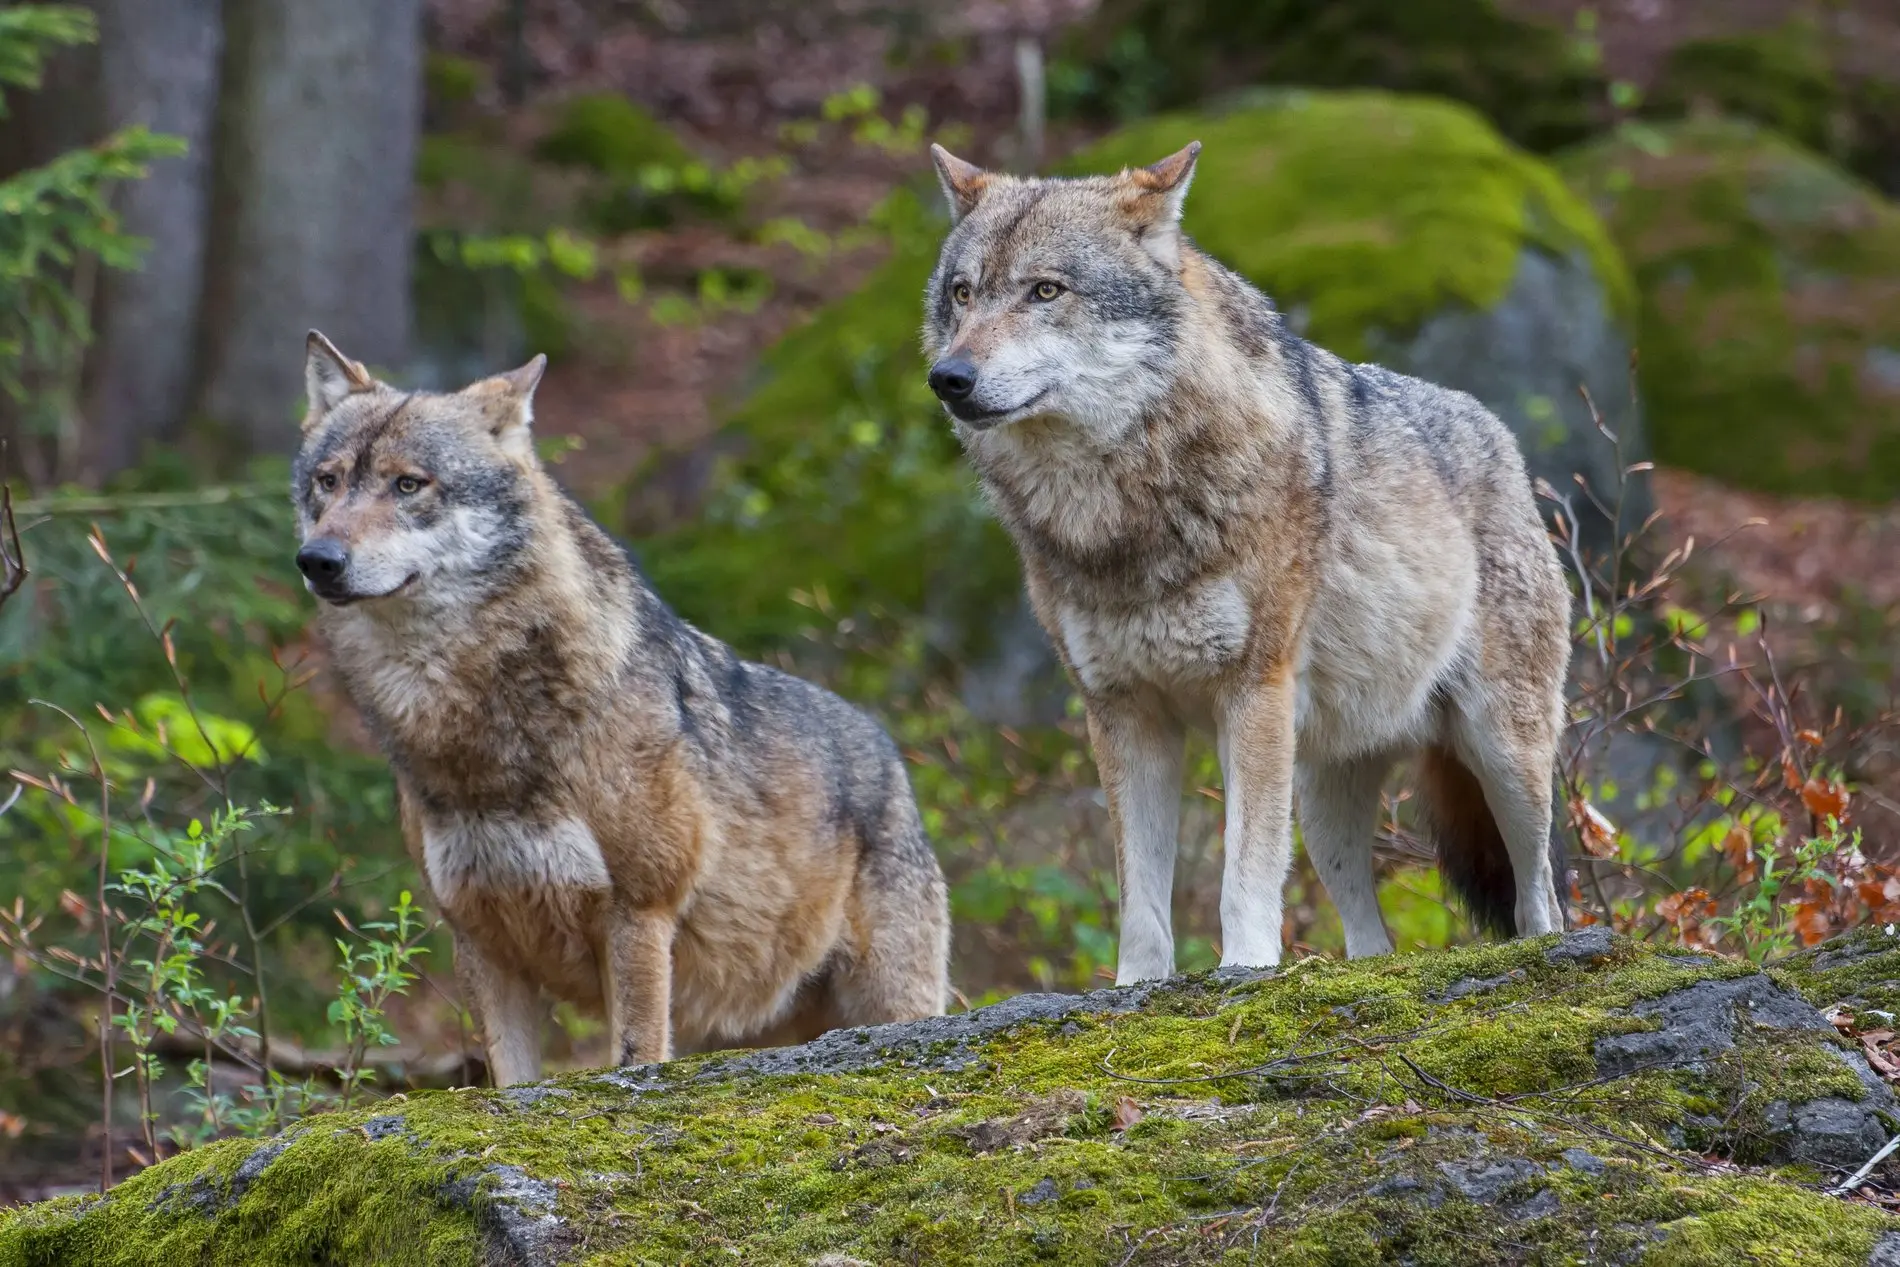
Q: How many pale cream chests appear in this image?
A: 2